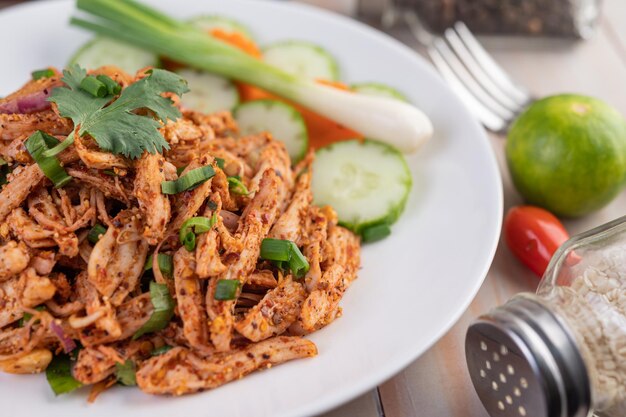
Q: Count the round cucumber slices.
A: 7